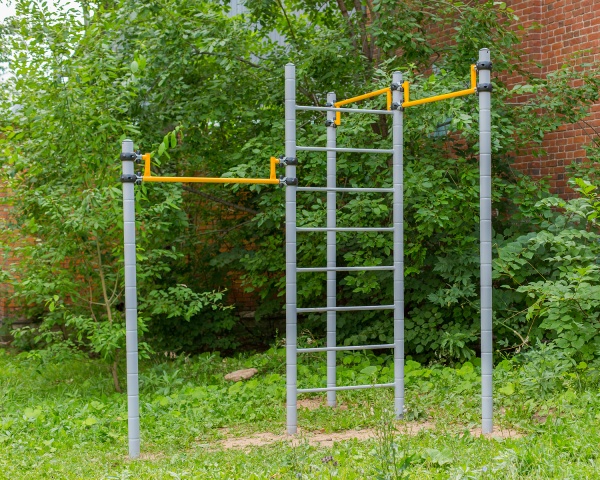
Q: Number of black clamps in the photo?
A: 10